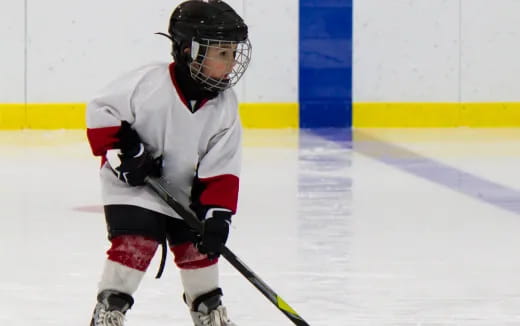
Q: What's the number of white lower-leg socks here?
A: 2